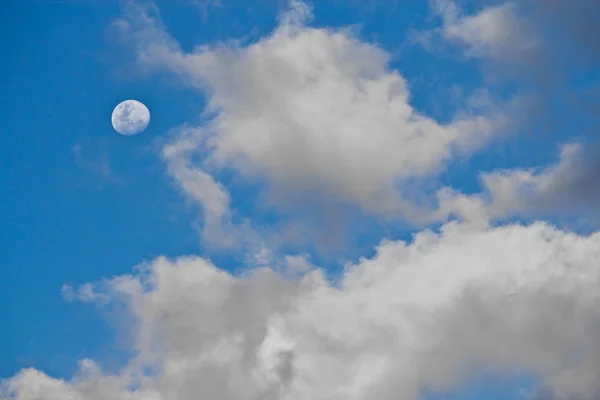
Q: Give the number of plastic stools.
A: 0